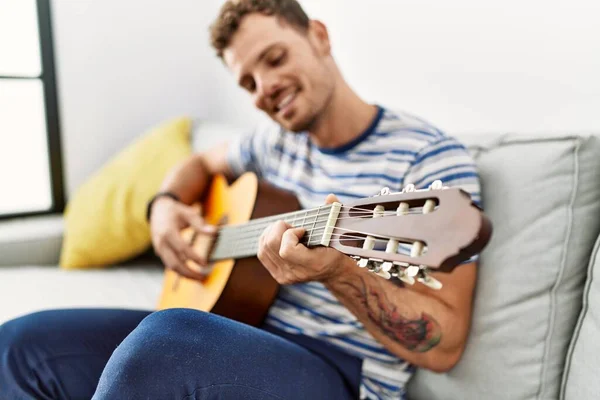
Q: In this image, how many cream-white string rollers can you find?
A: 6